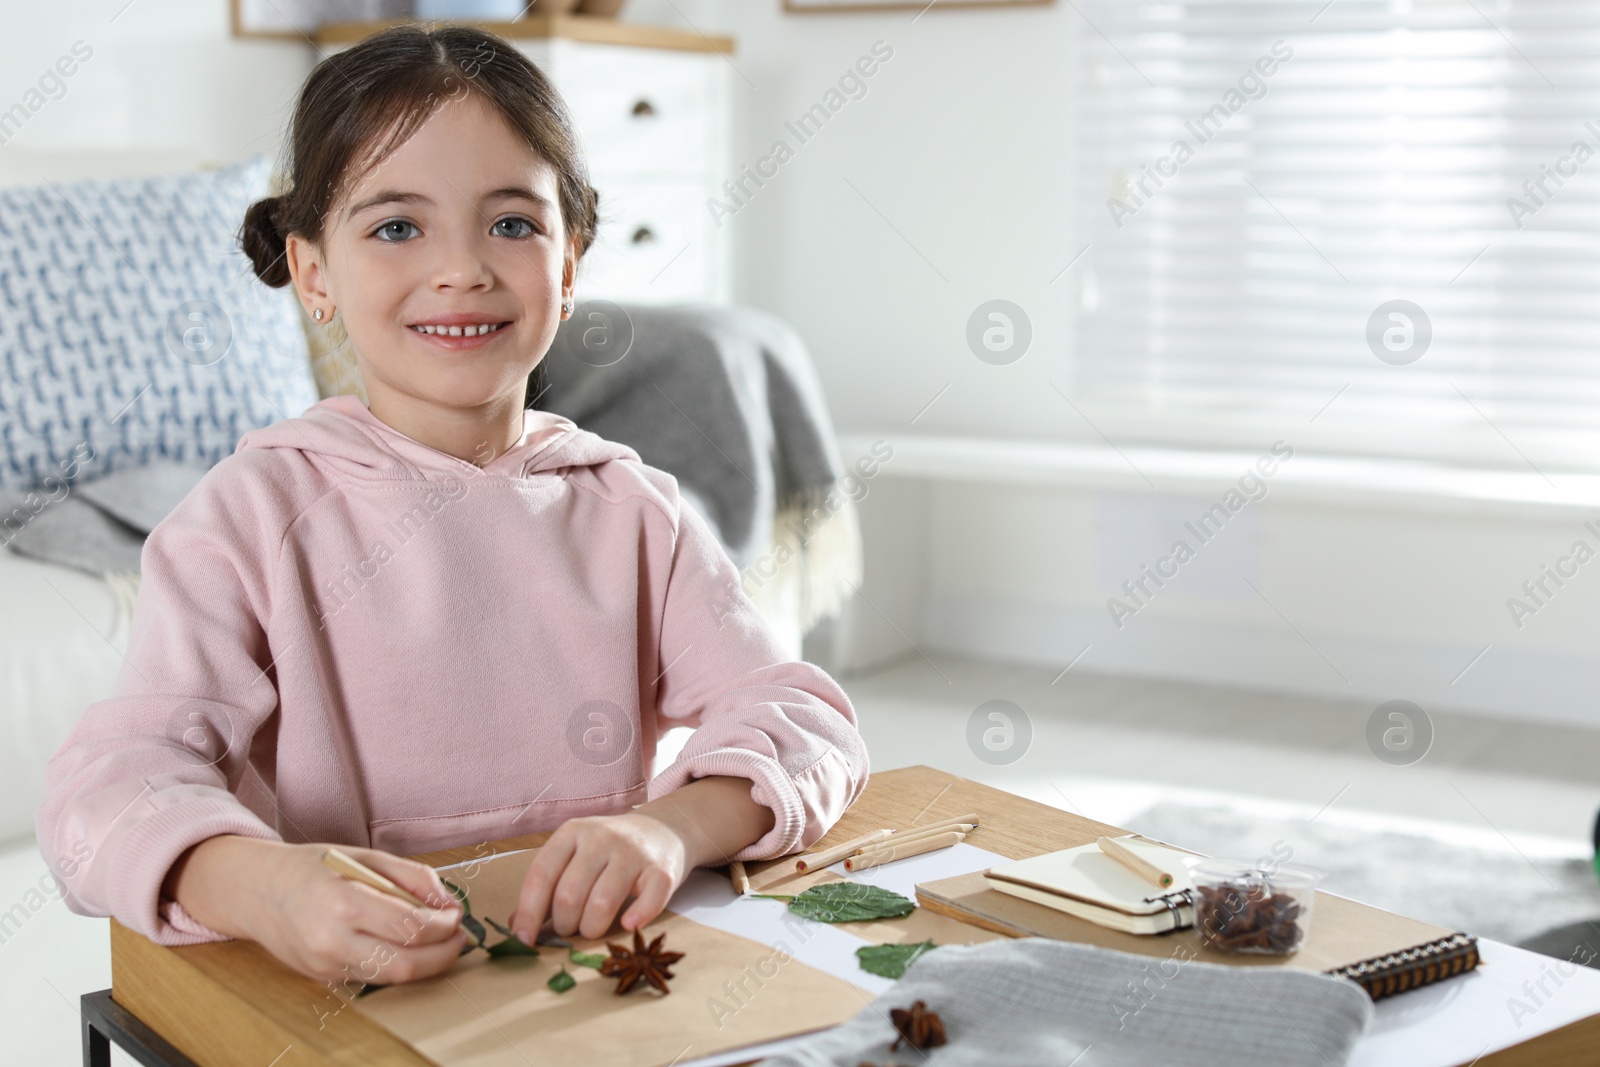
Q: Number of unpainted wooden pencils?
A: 7